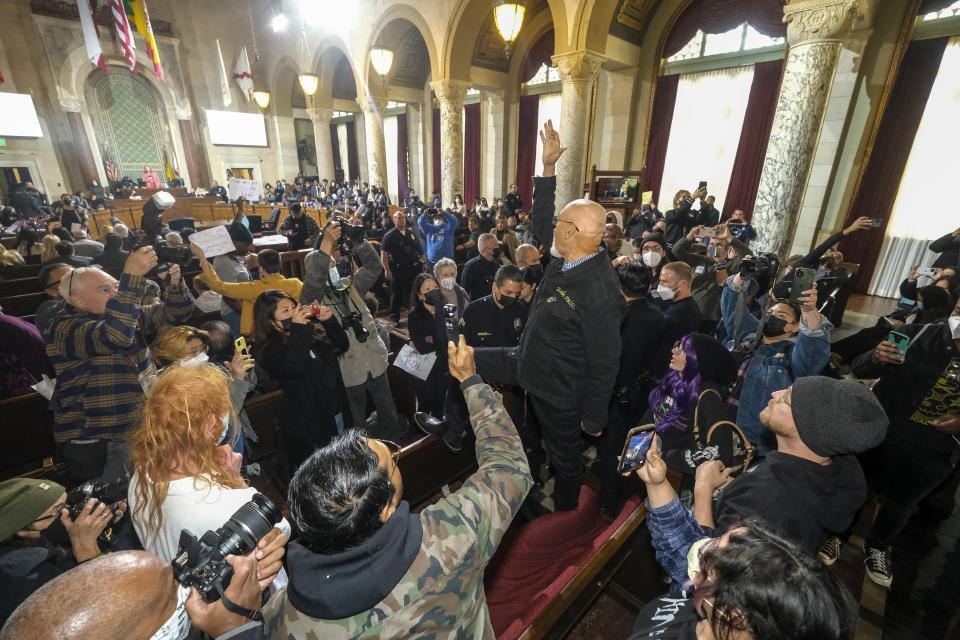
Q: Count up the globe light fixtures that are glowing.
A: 4